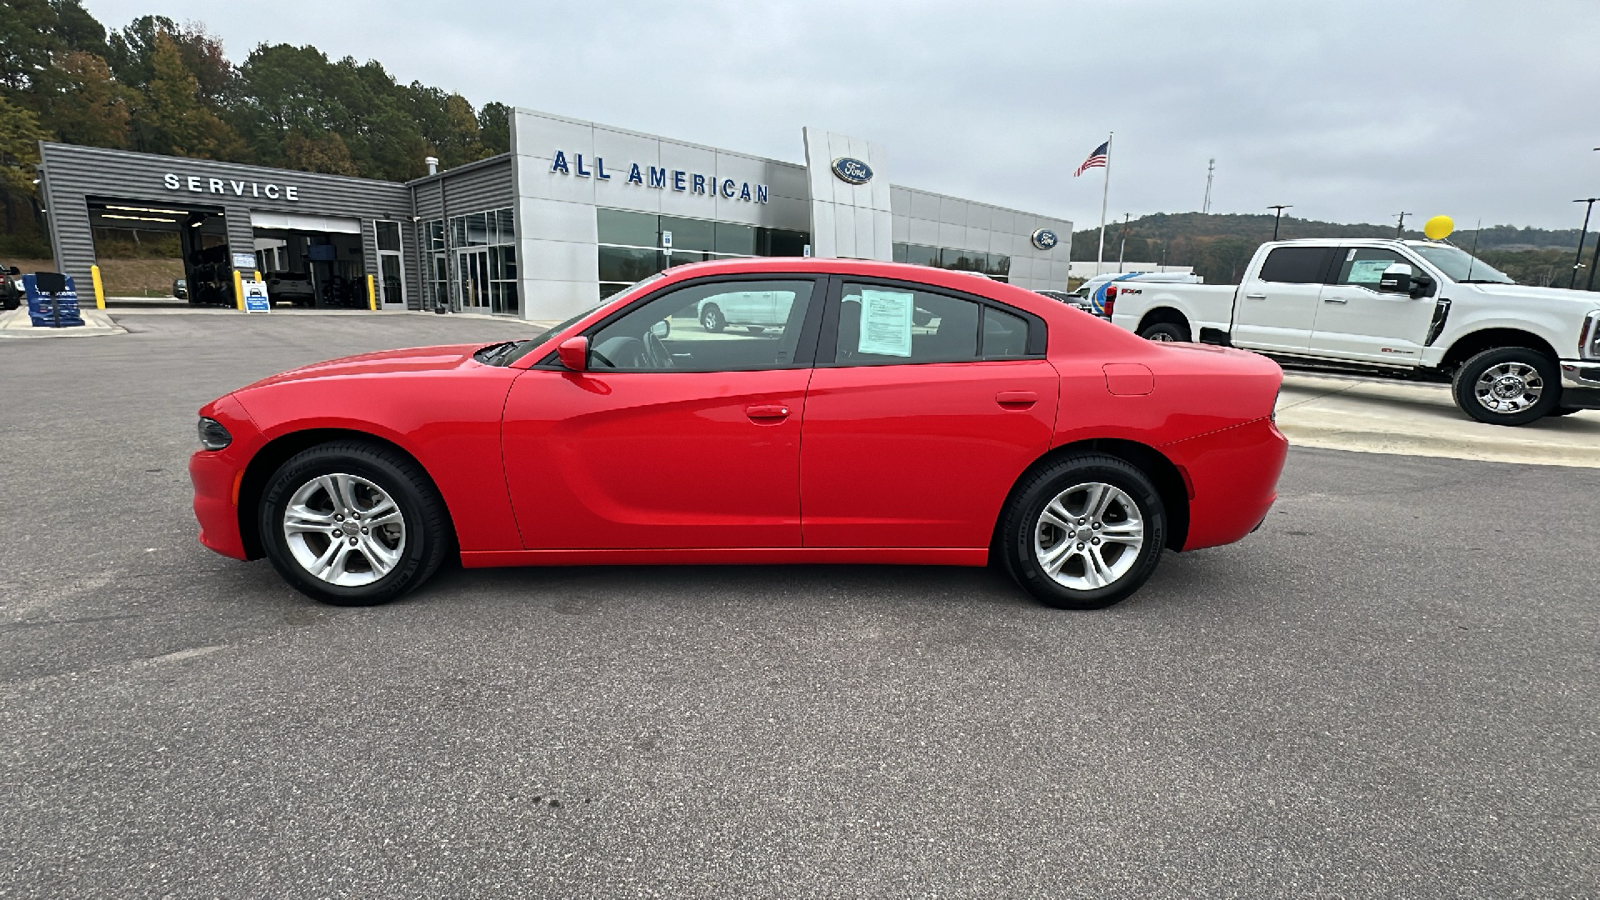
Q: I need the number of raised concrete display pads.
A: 1